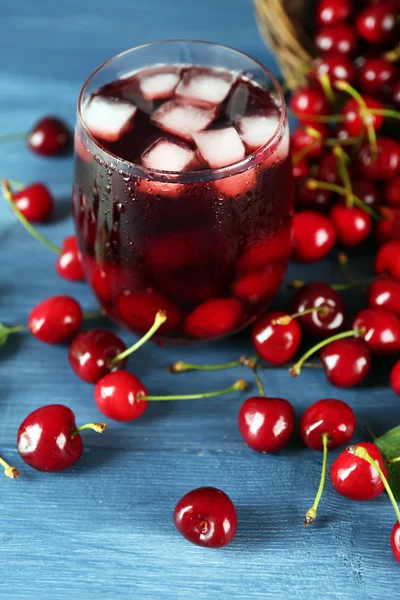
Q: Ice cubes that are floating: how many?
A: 7